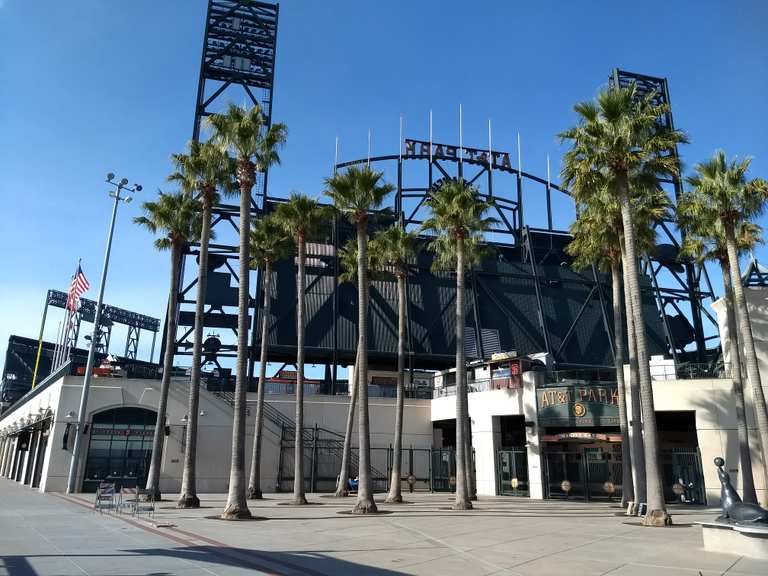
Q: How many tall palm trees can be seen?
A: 15